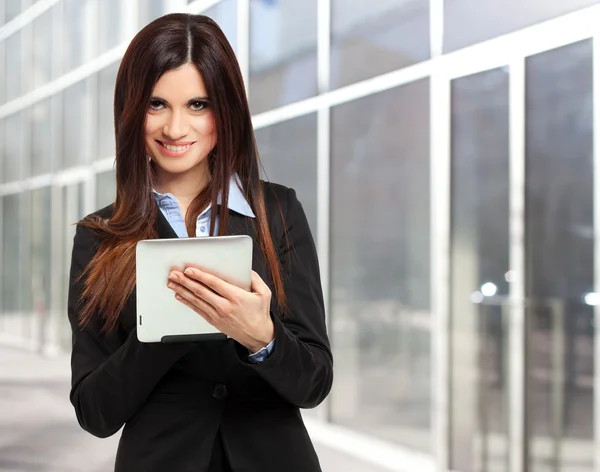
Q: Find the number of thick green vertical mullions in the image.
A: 0